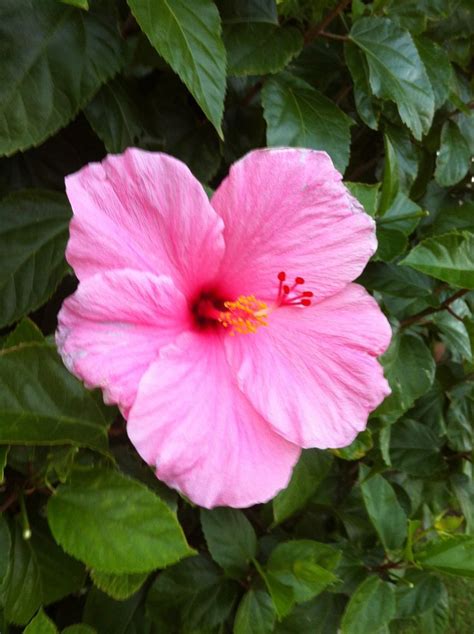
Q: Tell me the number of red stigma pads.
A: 5